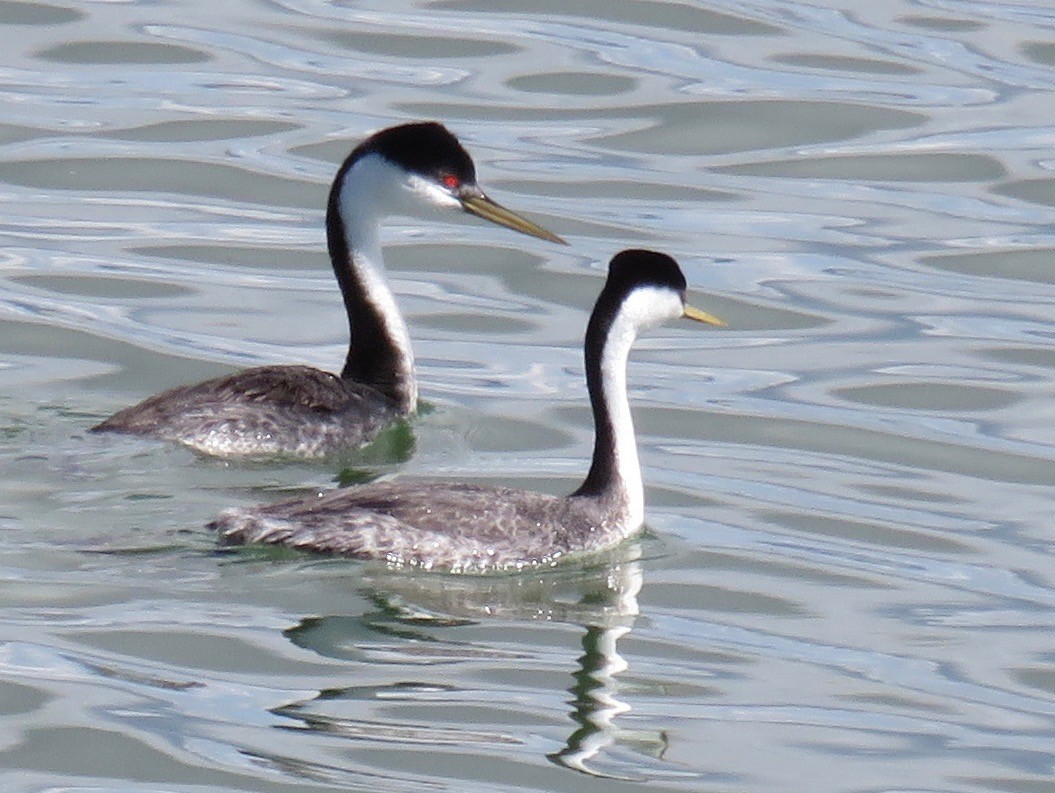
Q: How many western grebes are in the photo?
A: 2